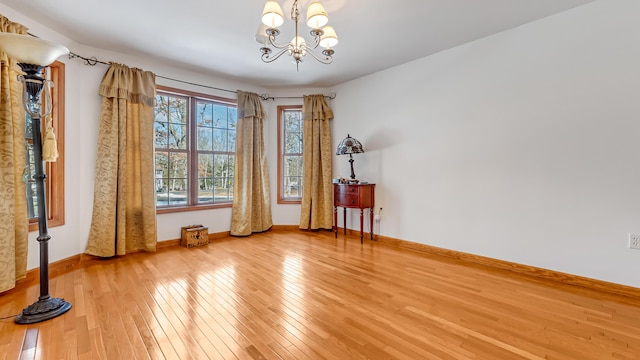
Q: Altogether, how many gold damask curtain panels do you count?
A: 4